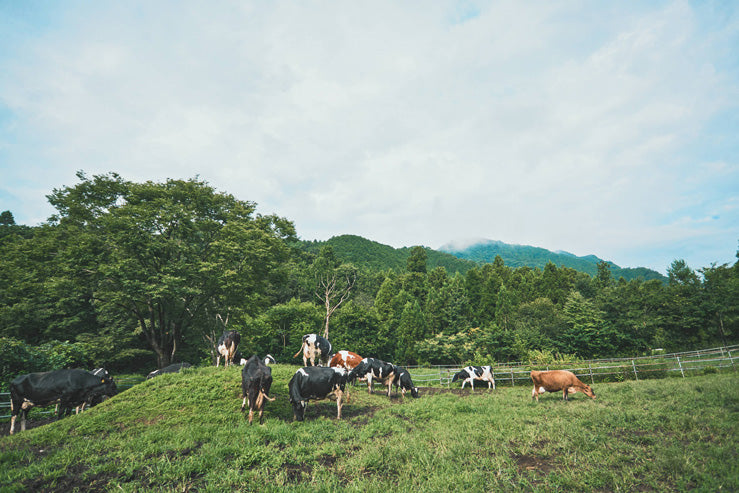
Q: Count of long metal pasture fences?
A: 1